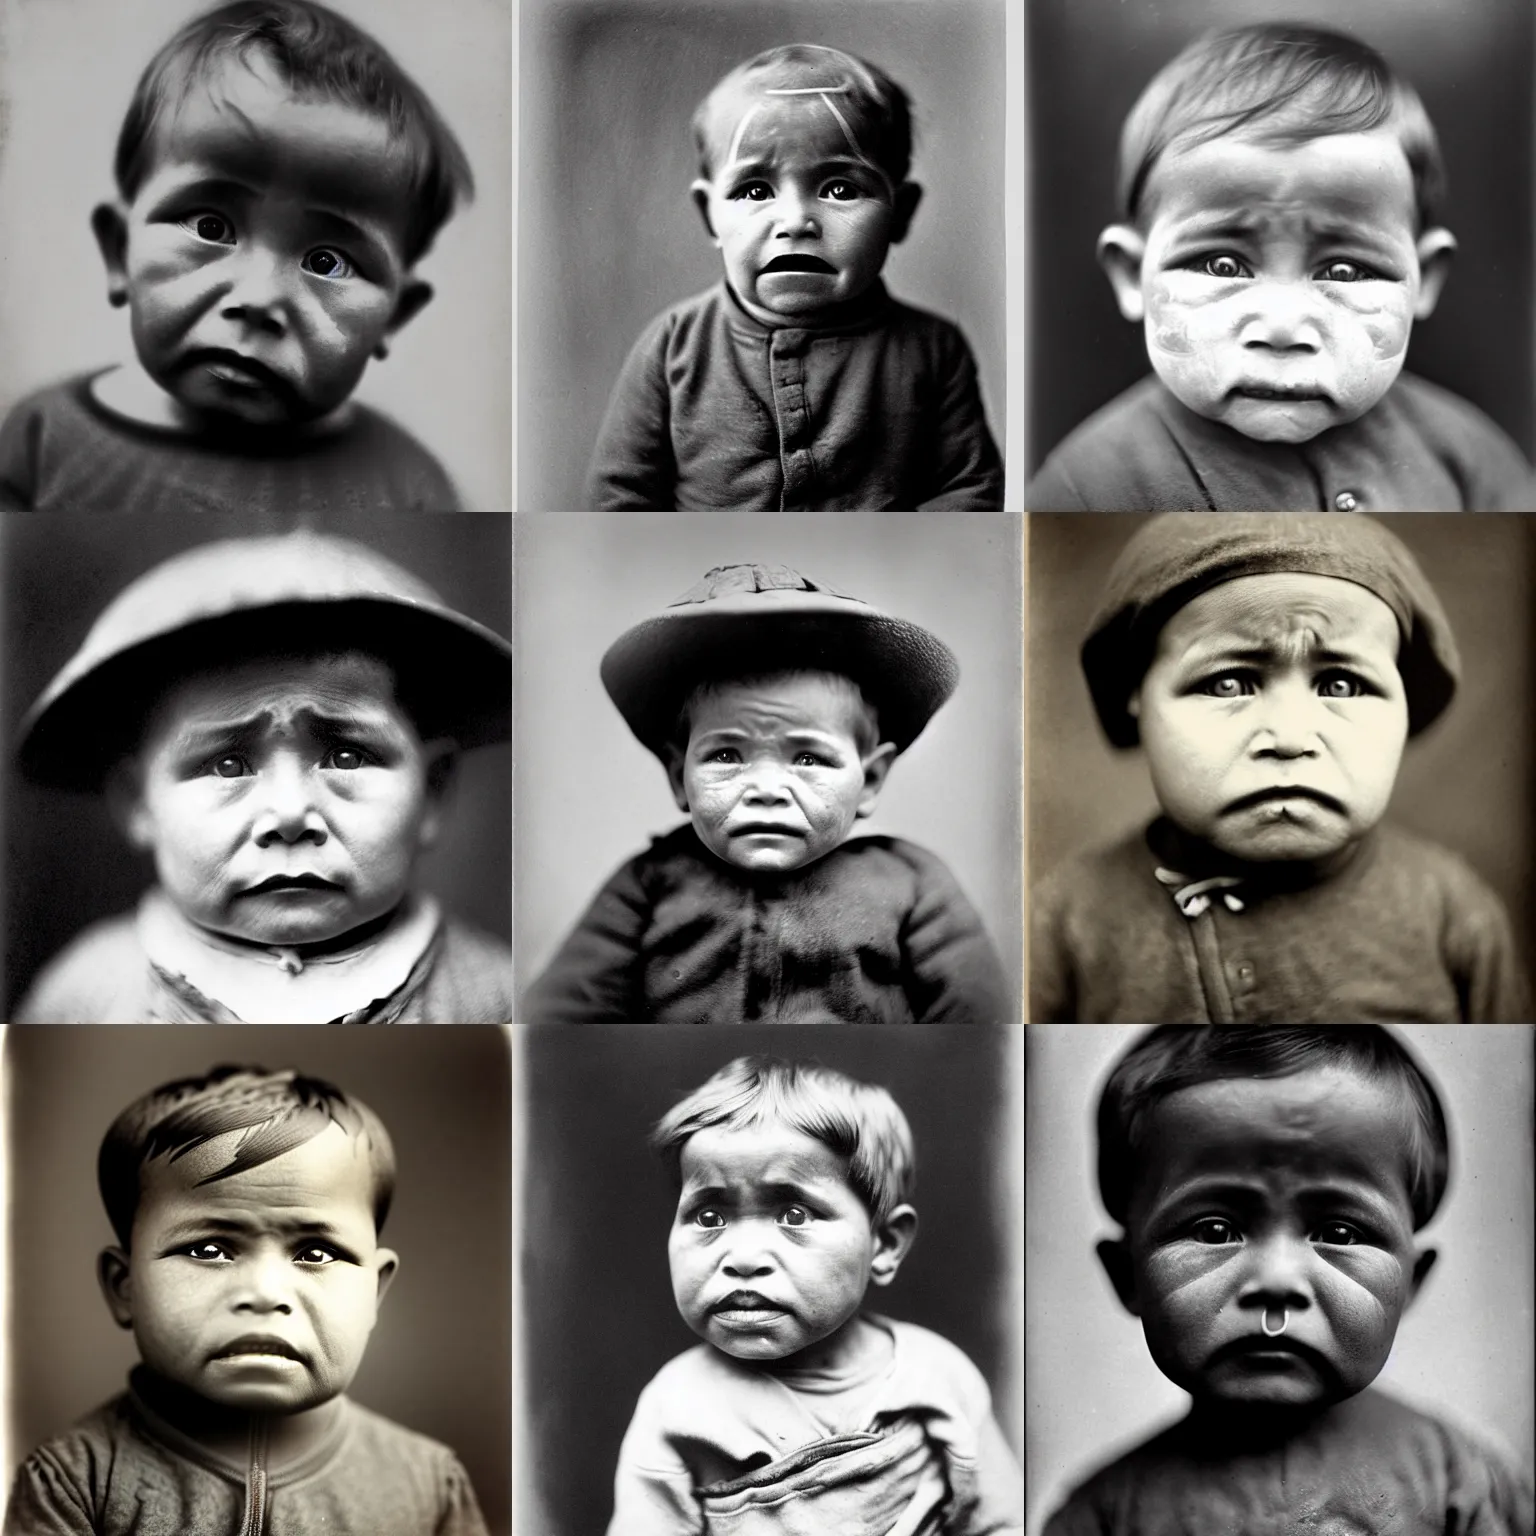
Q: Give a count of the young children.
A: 9